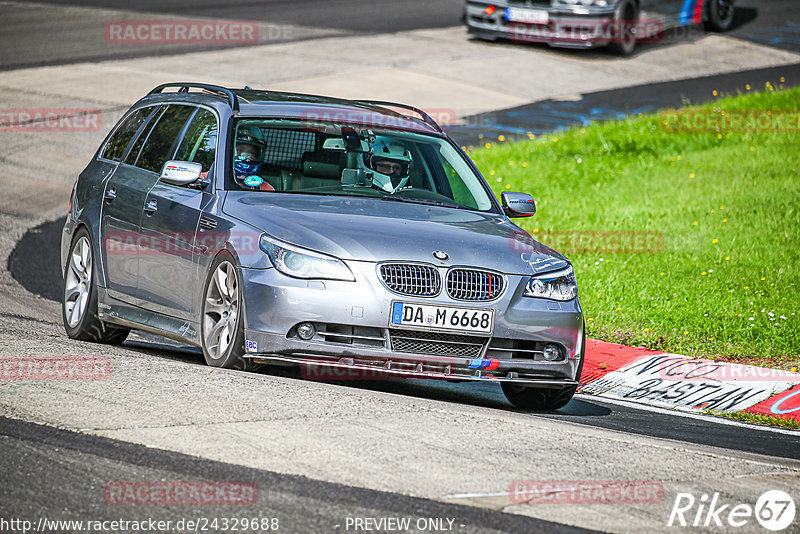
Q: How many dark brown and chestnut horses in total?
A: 0